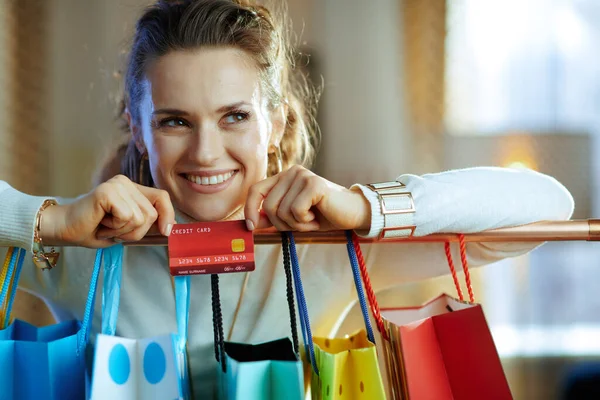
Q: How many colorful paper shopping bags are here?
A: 5